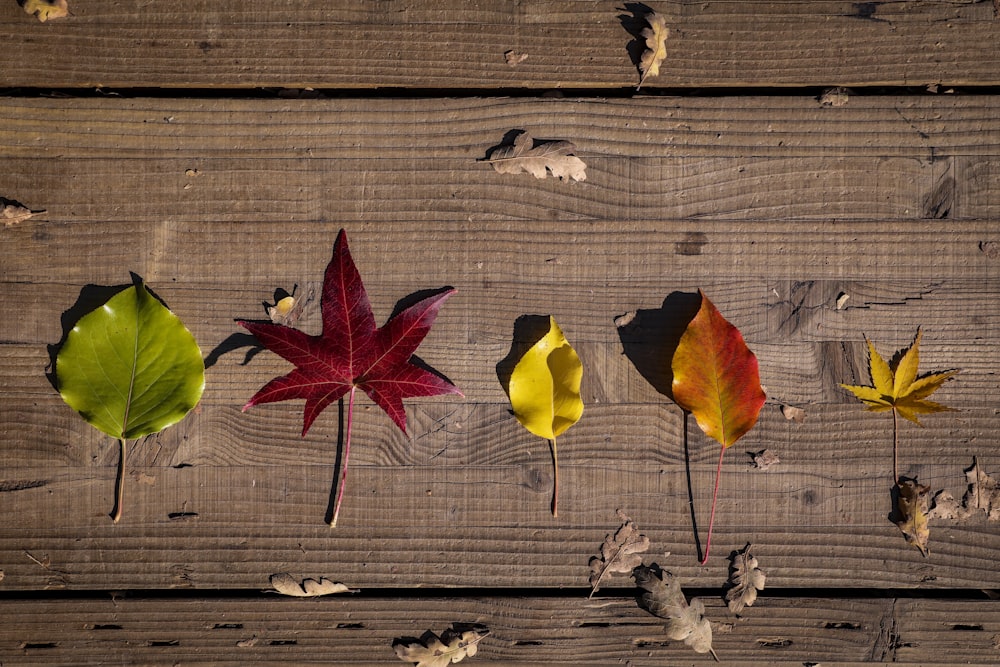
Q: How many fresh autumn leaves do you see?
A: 5